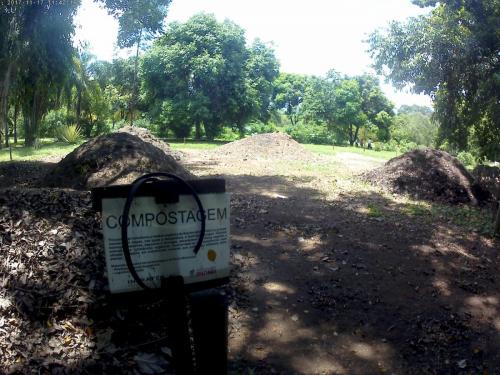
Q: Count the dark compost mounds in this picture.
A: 2